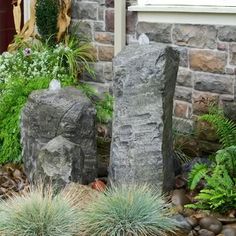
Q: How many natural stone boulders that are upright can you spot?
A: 2